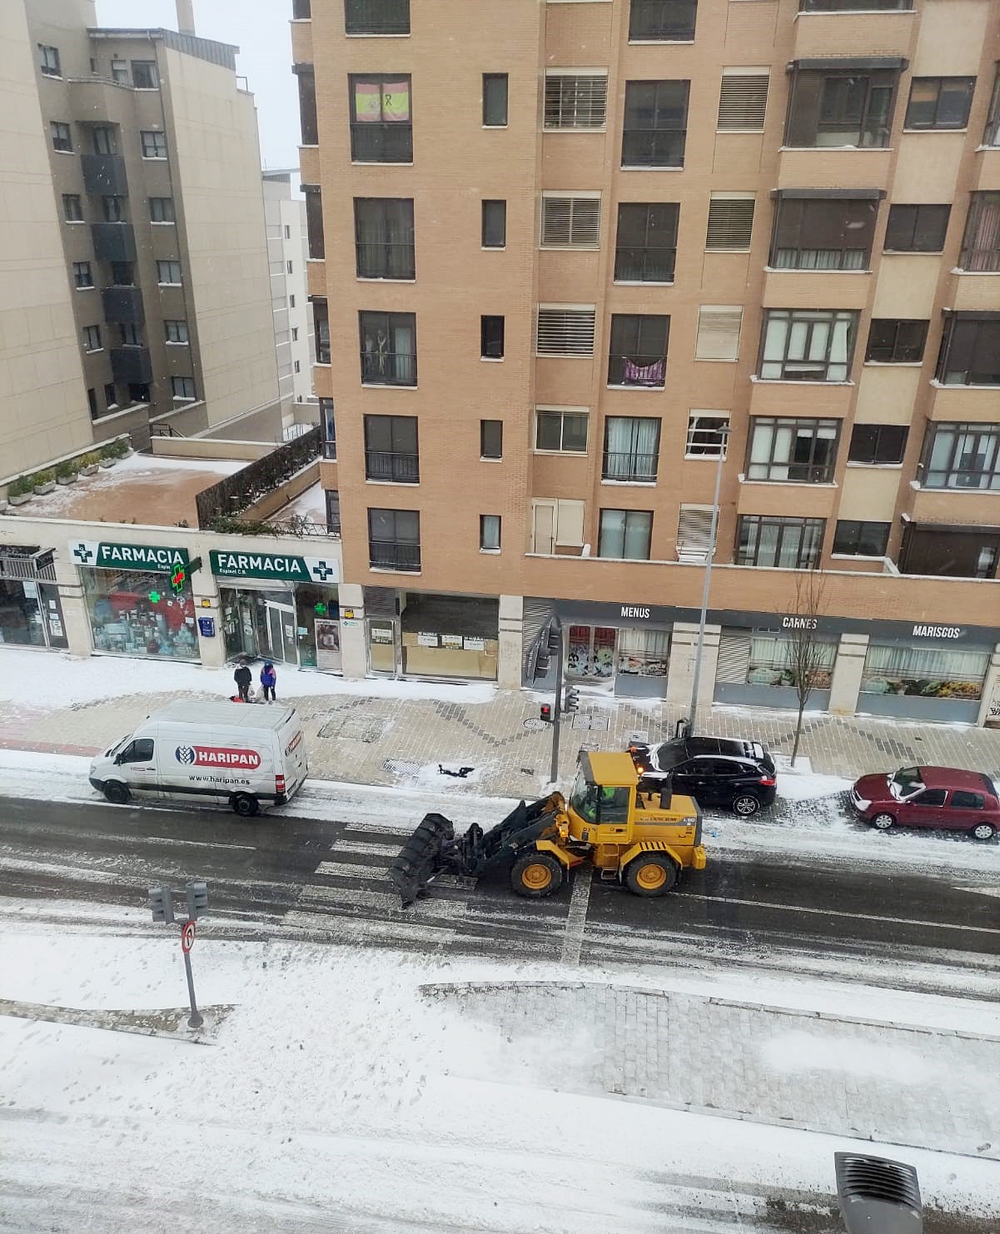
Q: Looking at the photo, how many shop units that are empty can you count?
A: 1